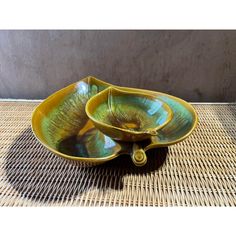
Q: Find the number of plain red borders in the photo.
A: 0